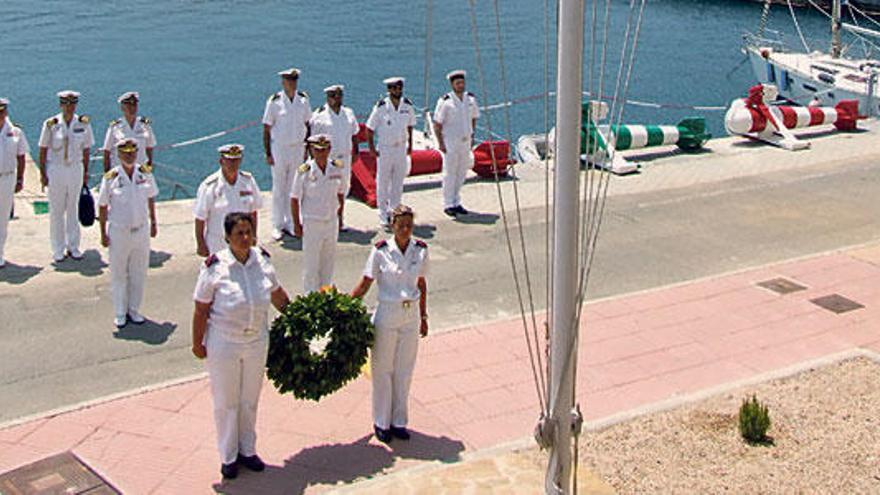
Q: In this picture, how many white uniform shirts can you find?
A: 12